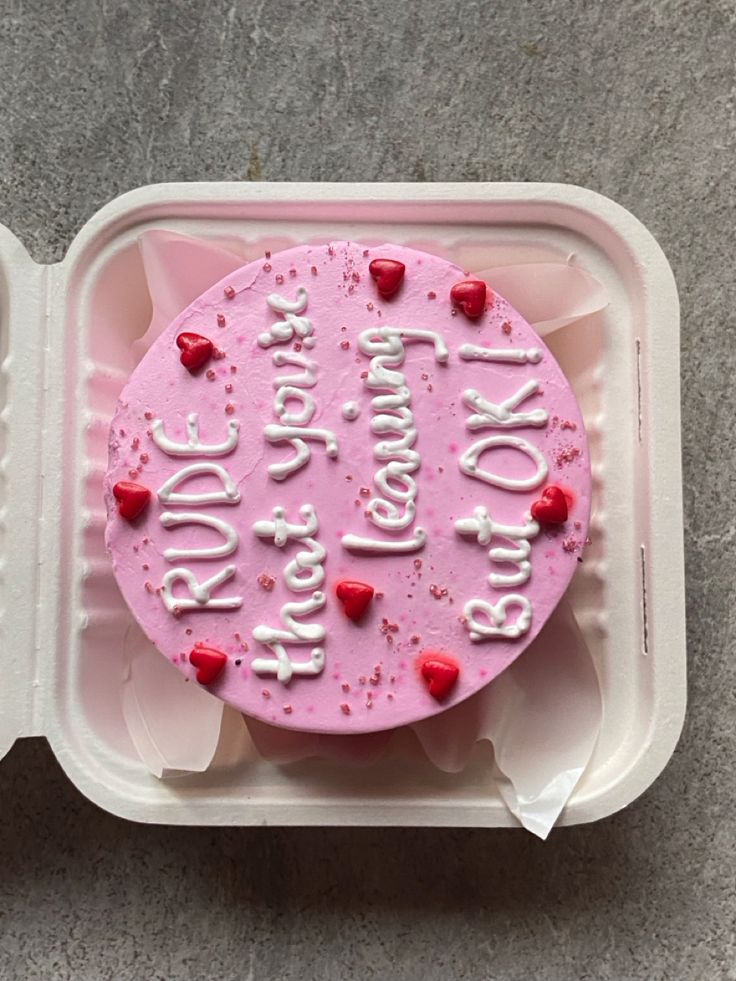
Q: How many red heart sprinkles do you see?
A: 8